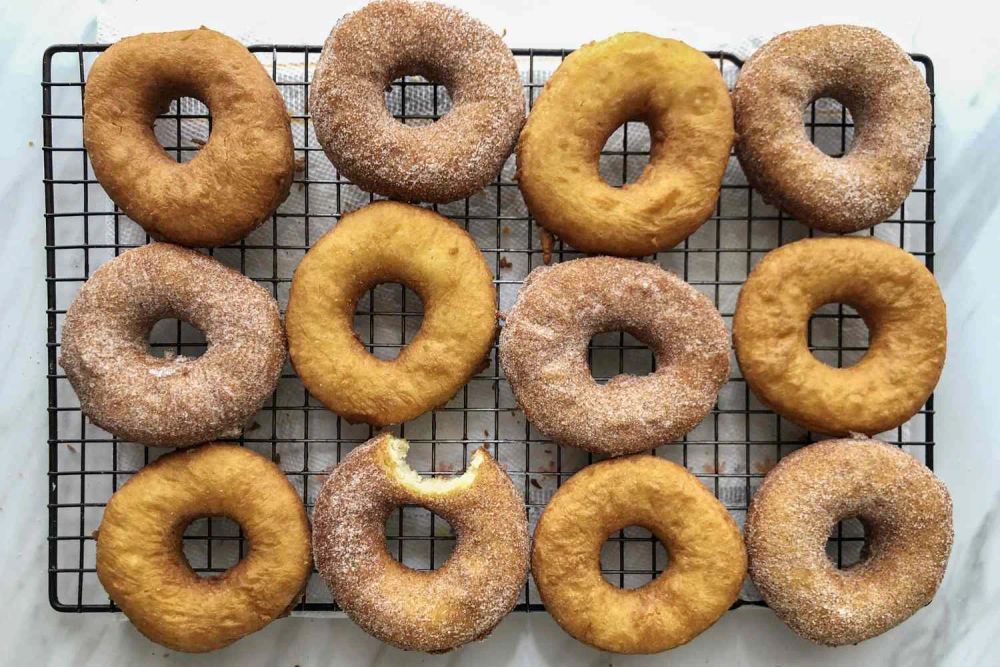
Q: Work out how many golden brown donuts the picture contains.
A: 6